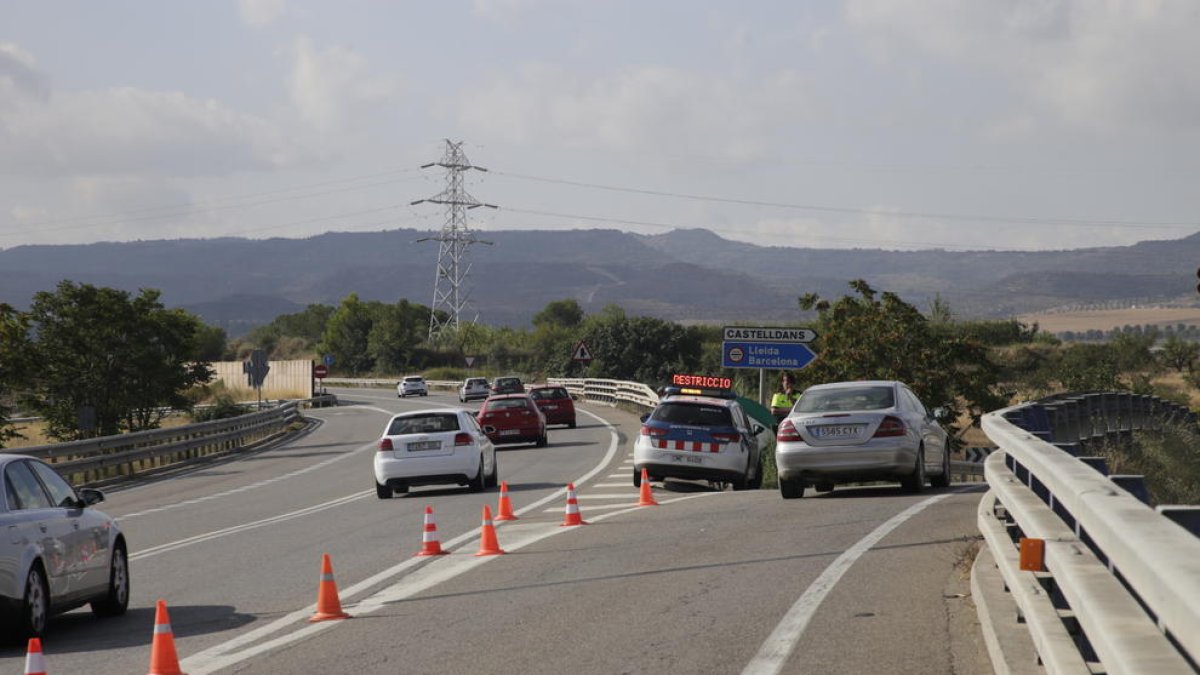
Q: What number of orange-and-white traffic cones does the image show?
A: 8